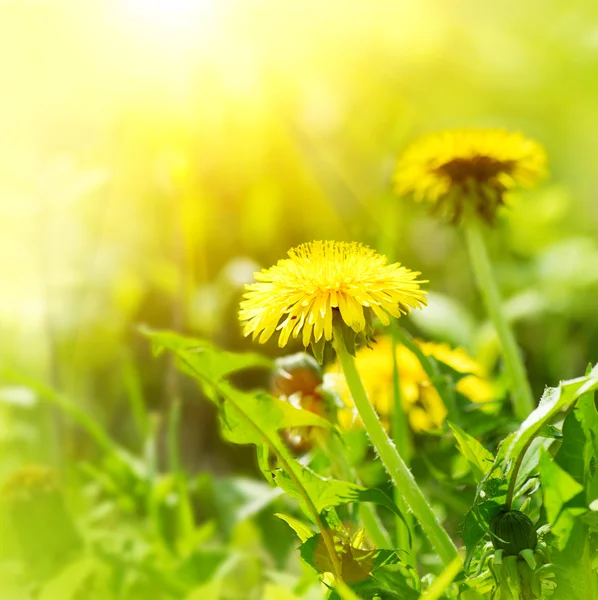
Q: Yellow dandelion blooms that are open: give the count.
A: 3